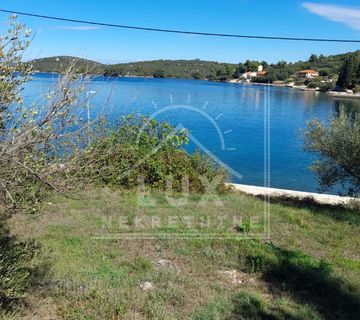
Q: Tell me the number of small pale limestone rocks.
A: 3